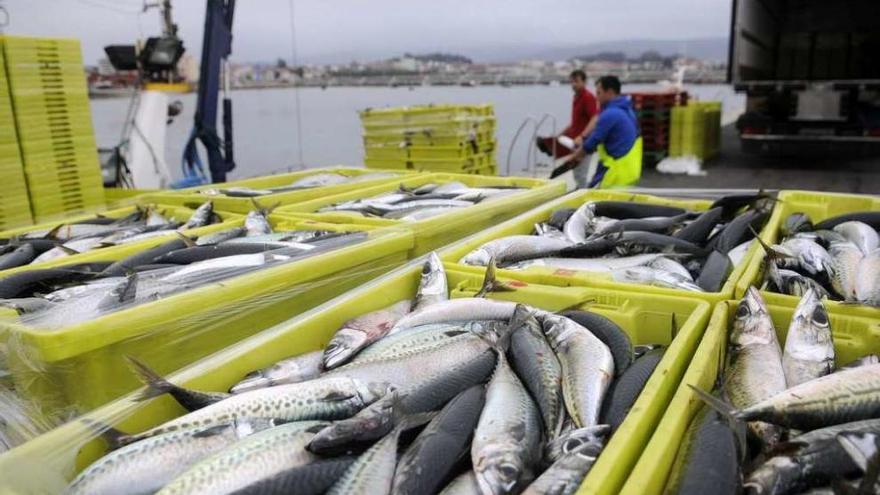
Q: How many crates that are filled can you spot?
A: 8